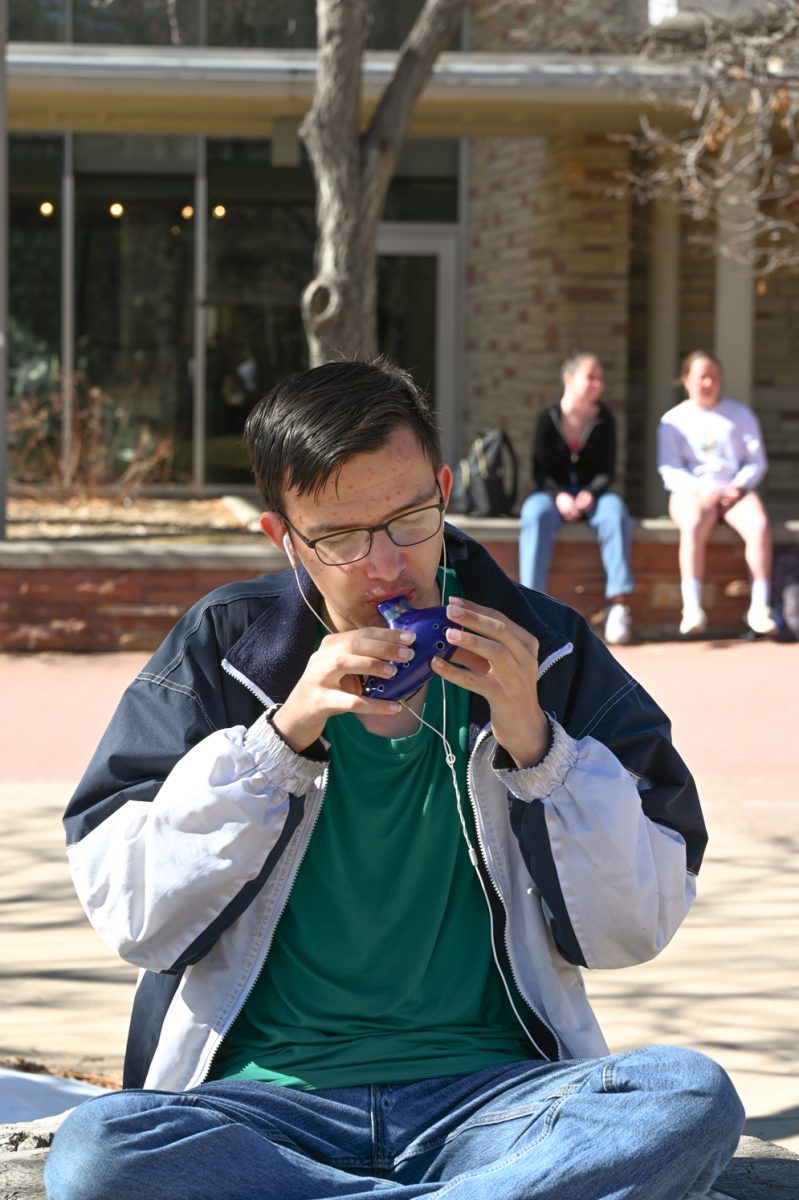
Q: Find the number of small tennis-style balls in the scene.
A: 0